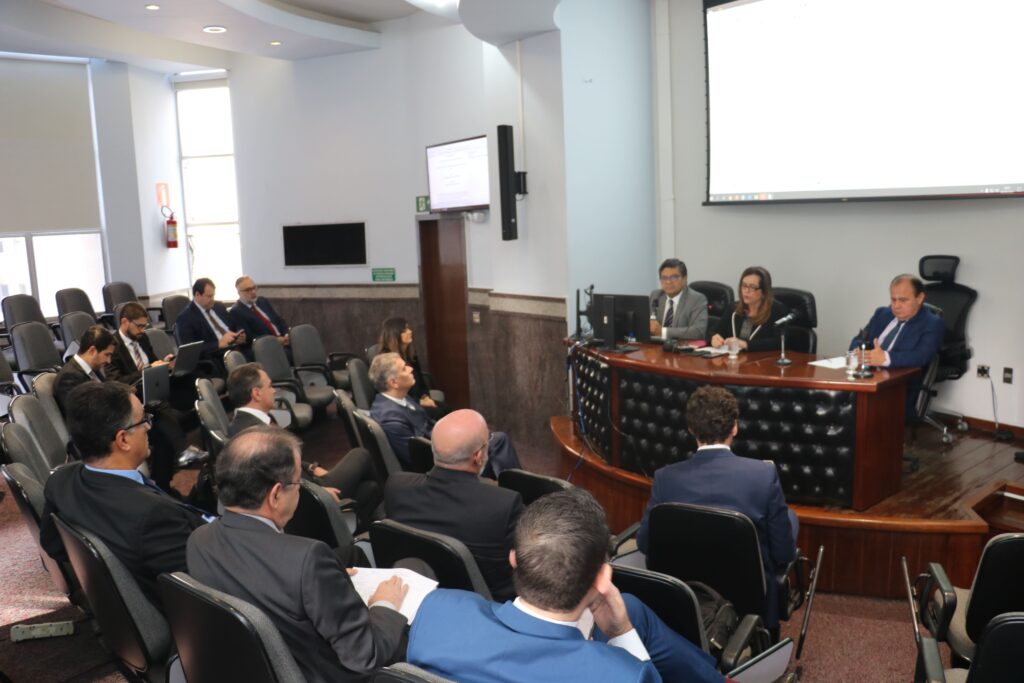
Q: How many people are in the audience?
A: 12